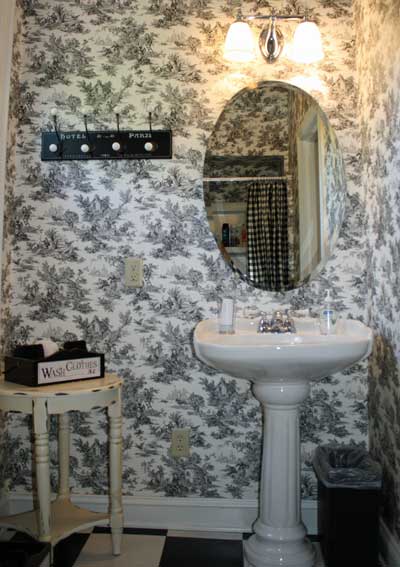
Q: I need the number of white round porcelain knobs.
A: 8